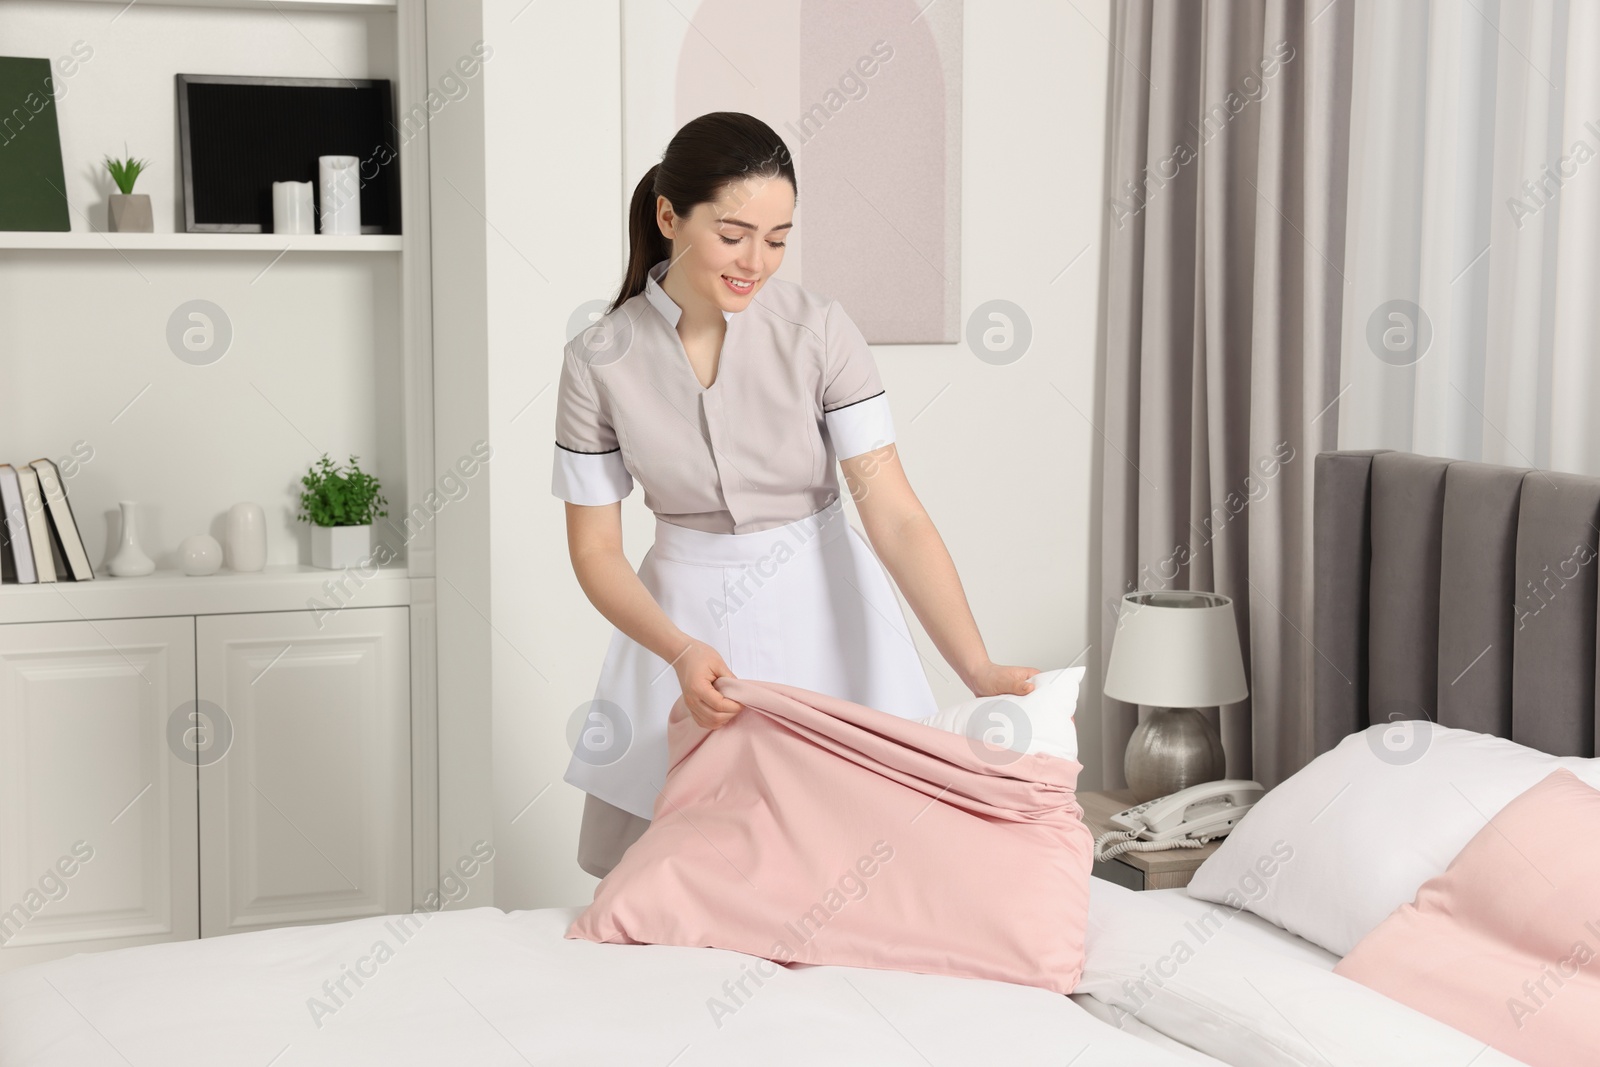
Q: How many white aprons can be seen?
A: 1